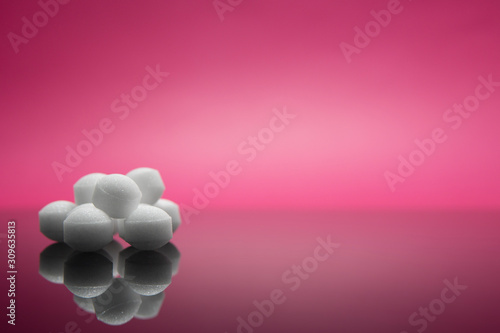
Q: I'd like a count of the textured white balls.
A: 7